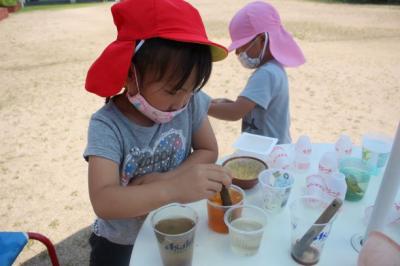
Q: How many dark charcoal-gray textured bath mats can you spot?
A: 0